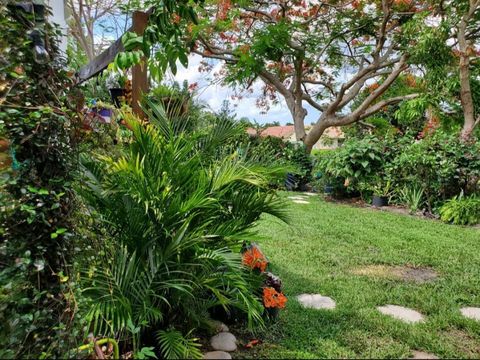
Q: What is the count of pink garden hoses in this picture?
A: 0